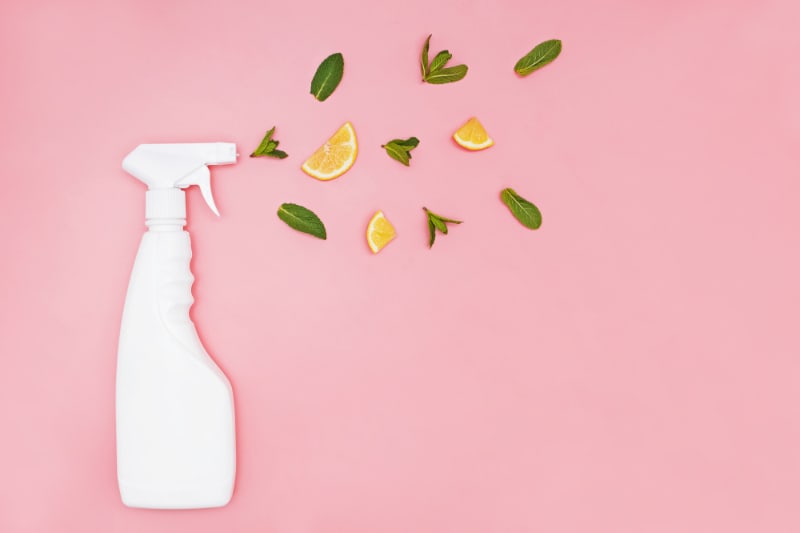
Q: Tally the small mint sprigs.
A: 4